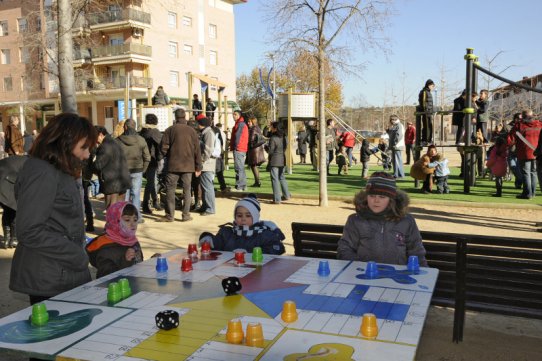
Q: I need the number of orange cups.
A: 4